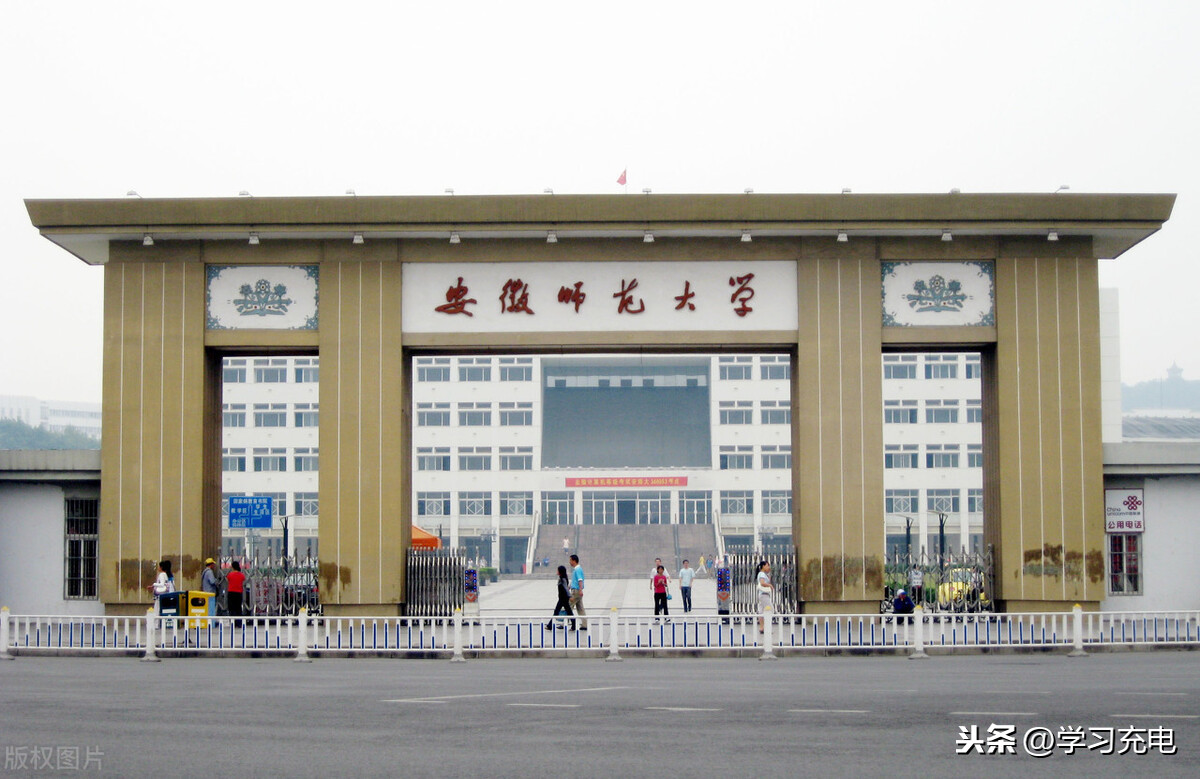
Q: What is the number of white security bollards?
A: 8